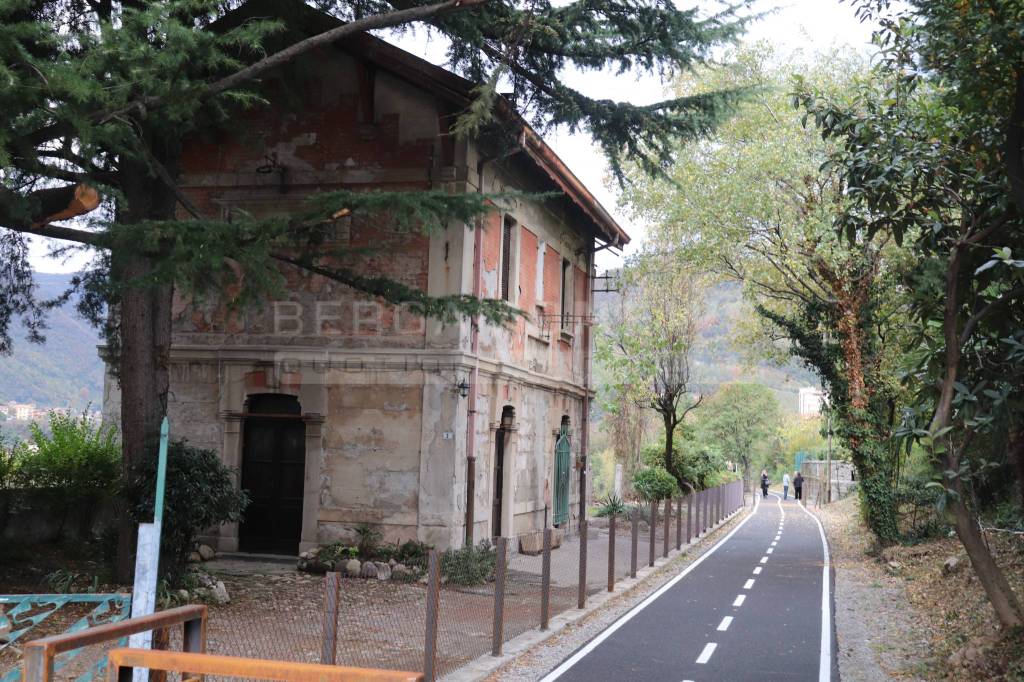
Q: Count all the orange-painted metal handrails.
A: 2